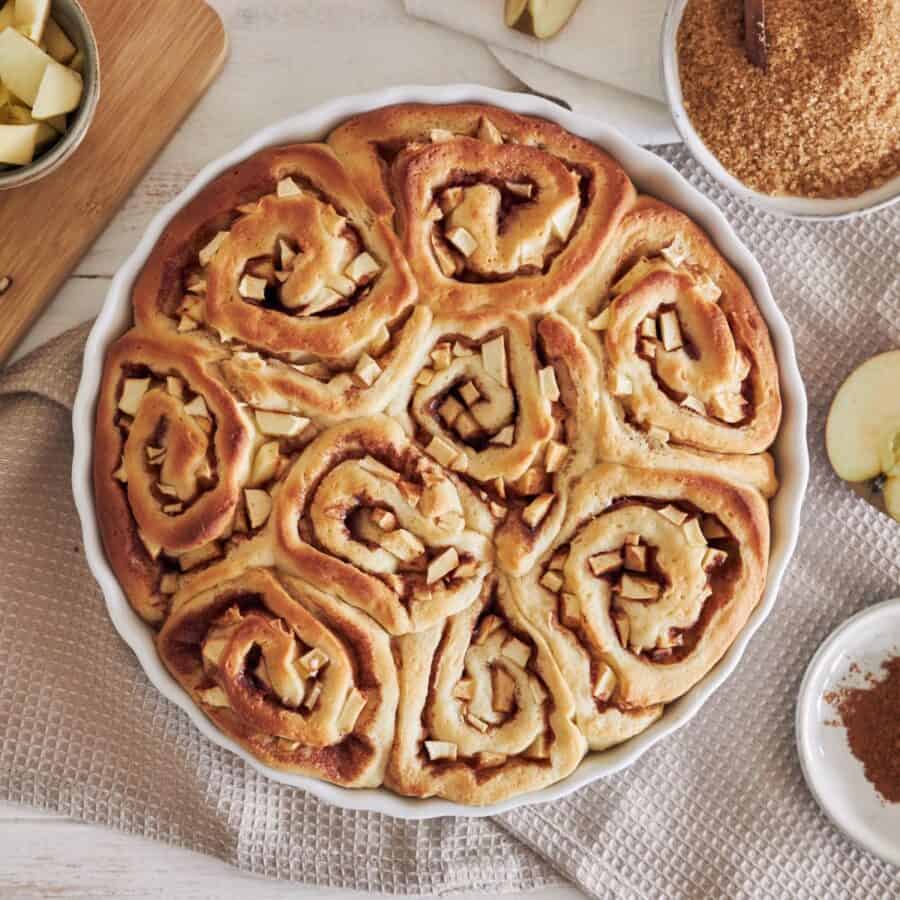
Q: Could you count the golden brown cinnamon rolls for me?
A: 9